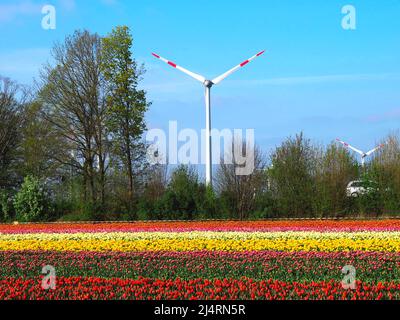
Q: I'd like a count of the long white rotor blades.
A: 4